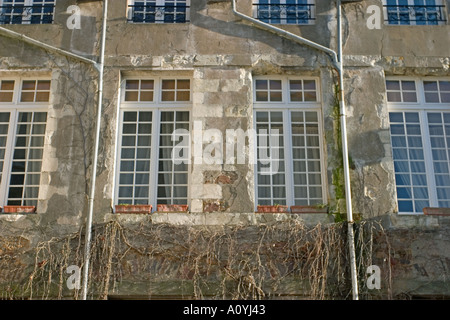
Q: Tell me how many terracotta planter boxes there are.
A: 6